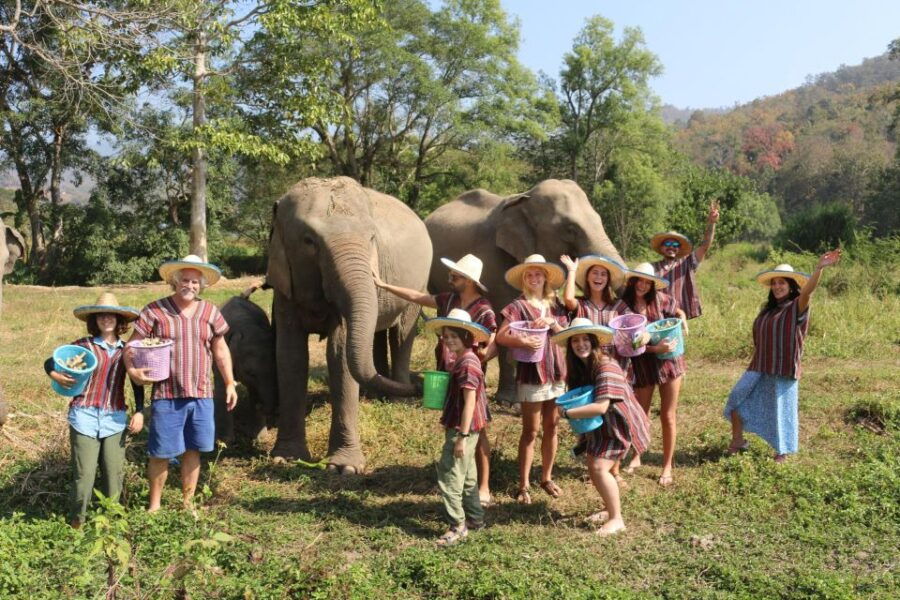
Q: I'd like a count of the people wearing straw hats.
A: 10